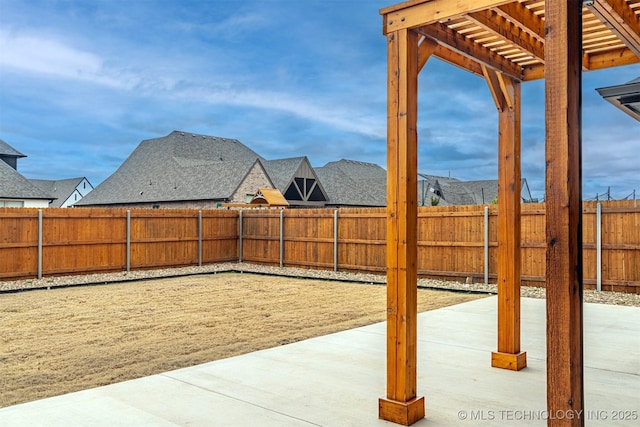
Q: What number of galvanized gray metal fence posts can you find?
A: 8